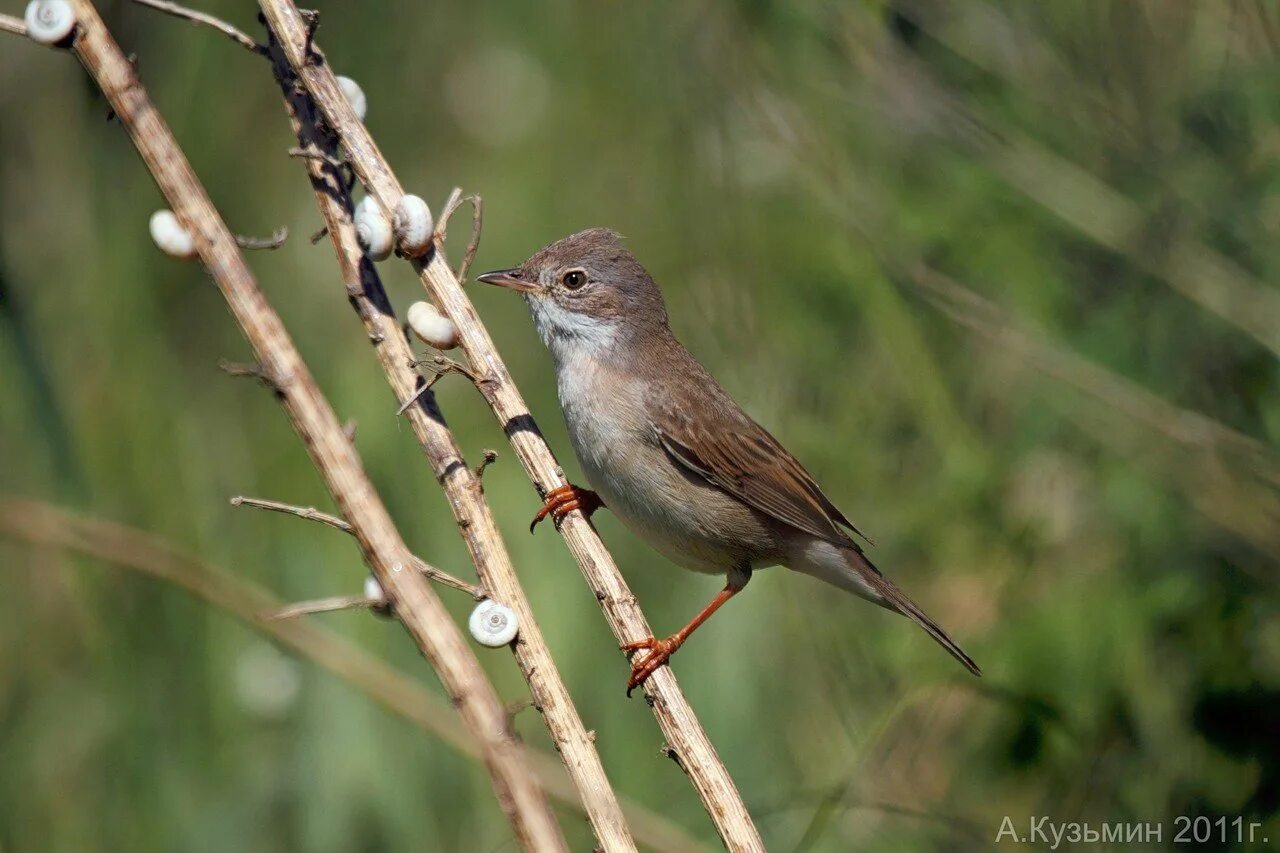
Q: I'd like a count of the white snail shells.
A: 8